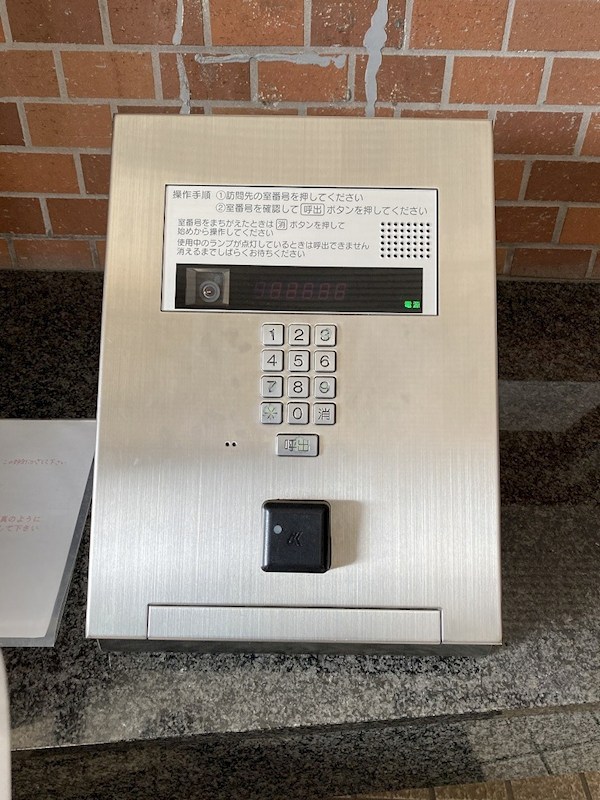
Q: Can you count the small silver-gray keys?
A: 13